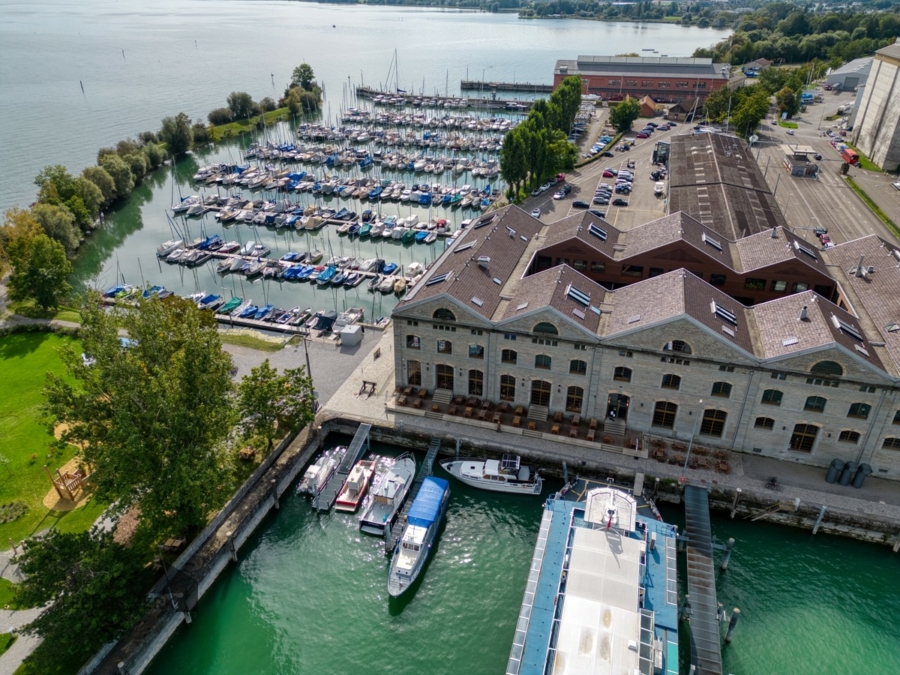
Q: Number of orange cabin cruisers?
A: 0